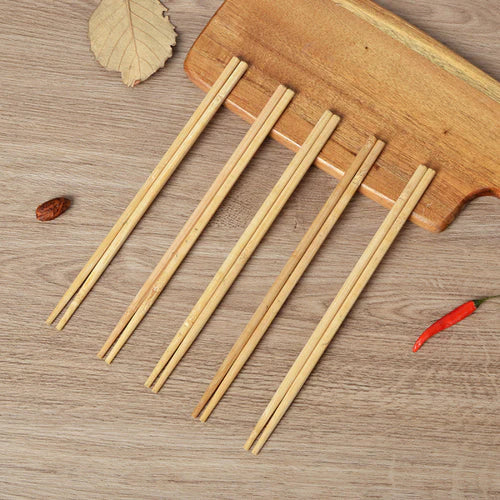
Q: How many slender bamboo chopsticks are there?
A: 10